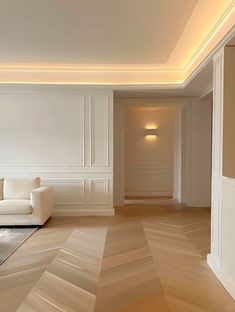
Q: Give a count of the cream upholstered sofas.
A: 1